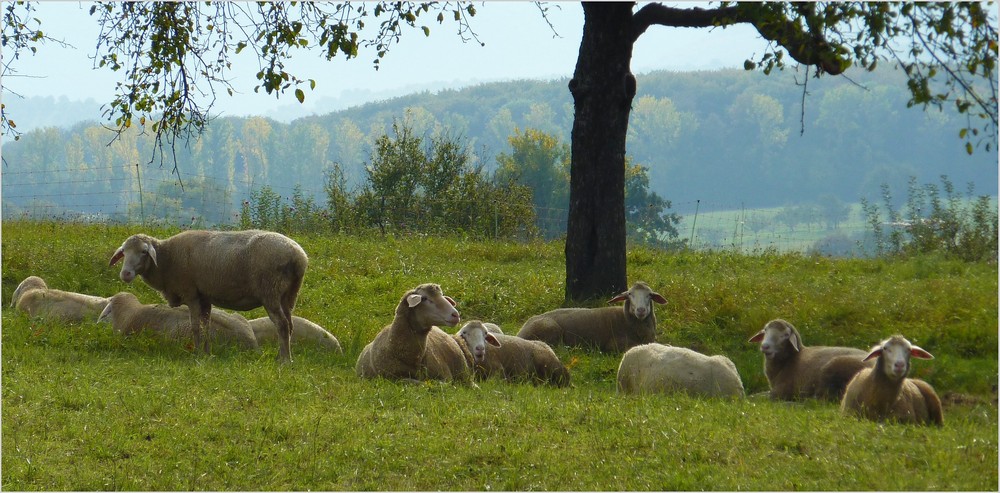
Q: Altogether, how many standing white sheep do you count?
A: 1